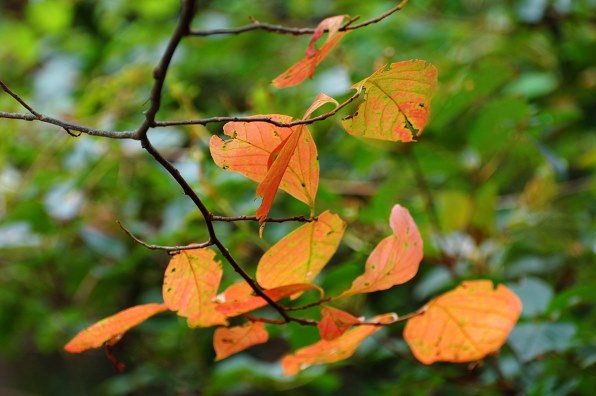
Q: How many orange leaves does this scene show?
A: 13